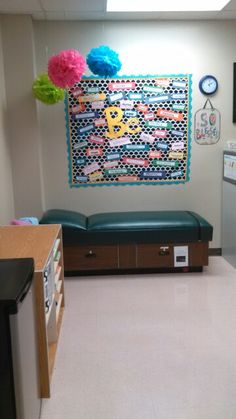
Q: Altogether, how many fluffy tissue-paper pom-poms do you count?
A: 3